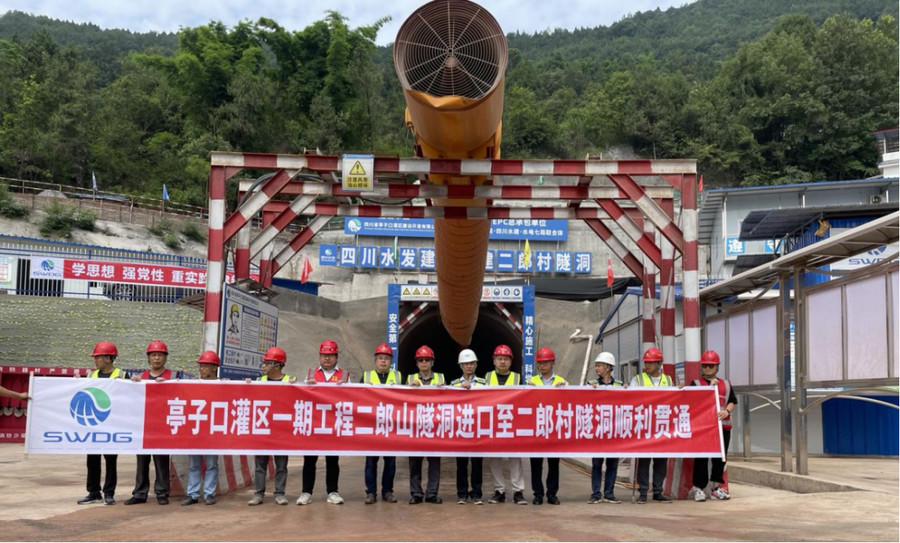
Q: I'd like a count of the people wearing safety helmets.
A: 13